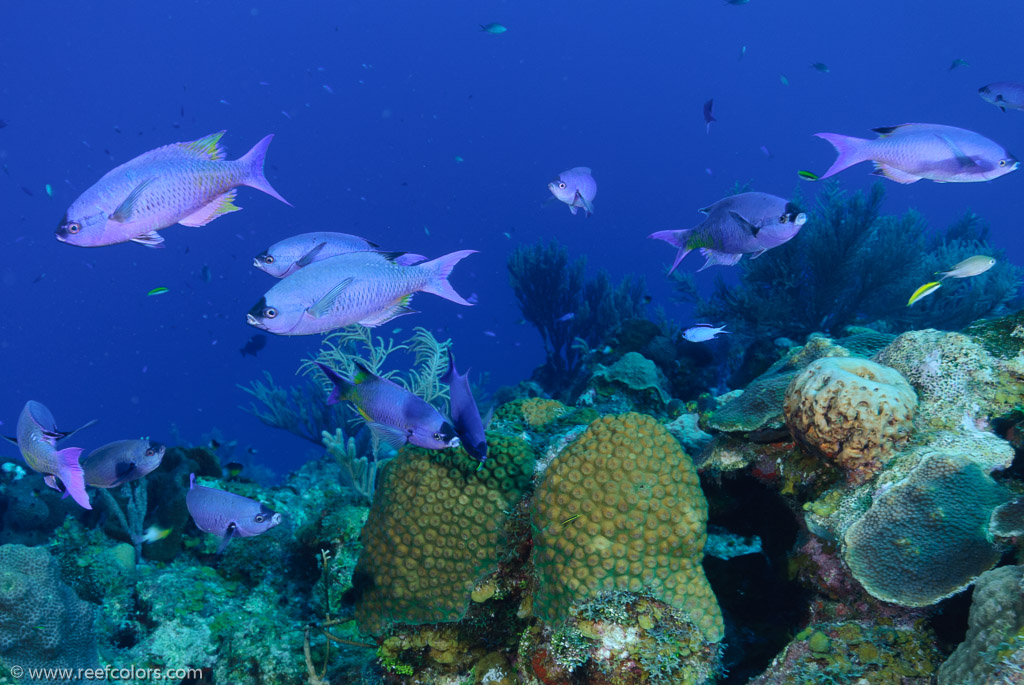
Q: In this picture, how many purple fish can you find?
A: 12